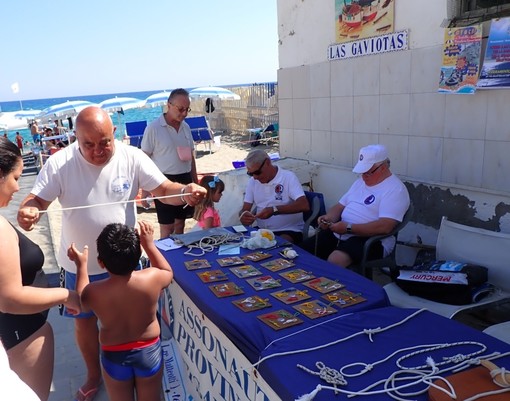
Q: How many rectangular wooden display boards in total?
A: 15